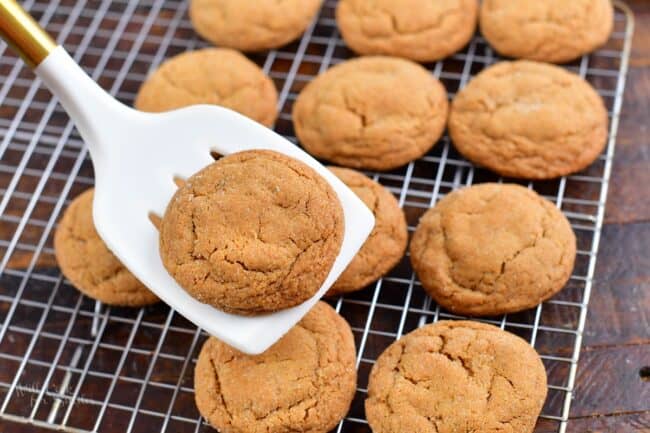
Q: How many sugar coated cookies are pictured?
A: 12